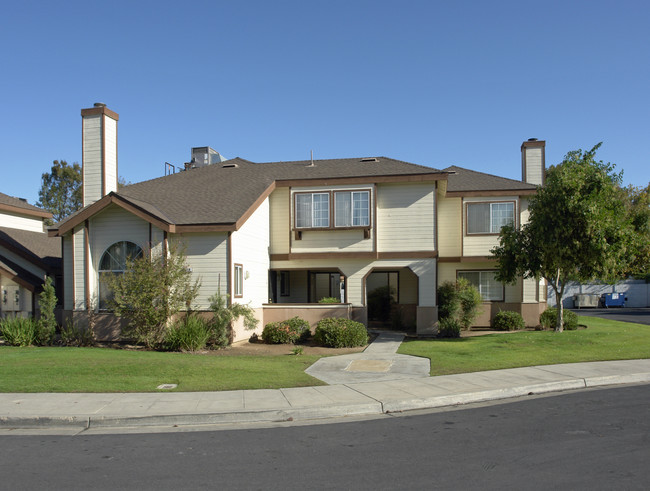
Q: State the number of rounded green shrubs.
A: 4